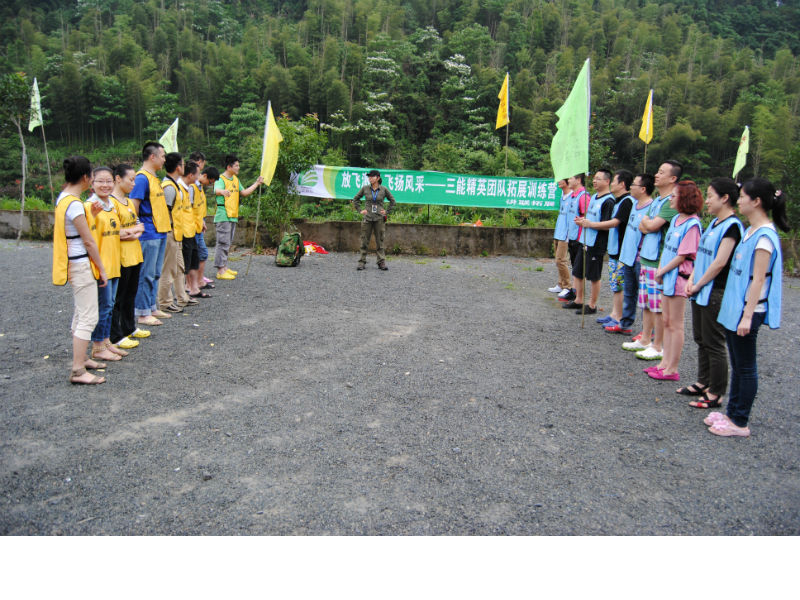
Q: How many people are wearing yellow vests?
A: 9